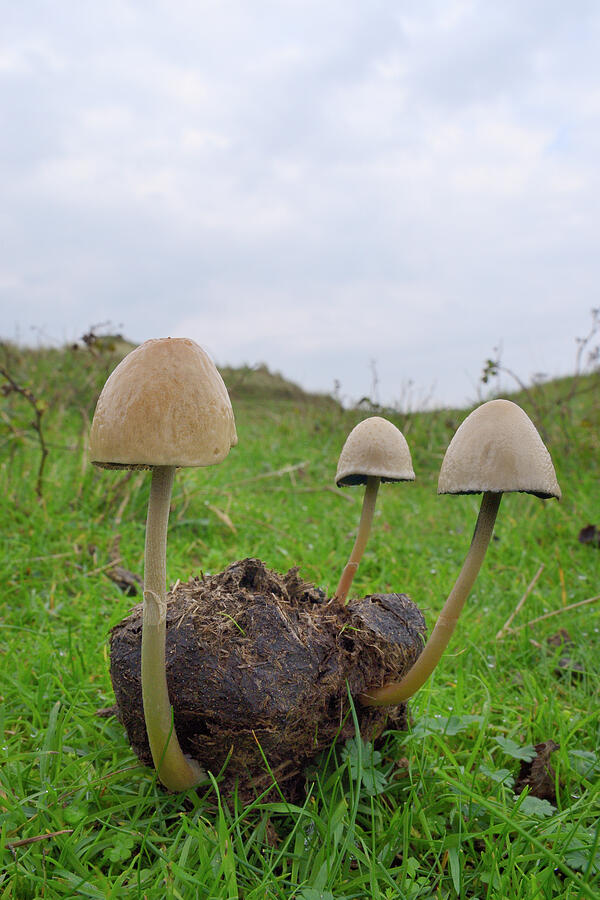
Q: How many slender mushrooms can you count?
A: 3